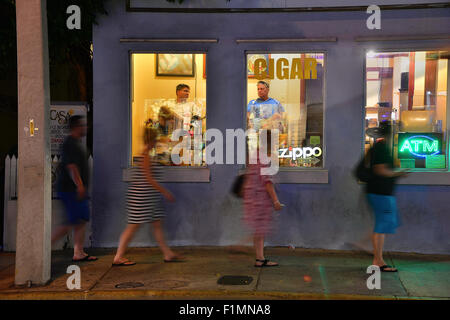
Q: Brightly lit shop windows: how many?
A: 3